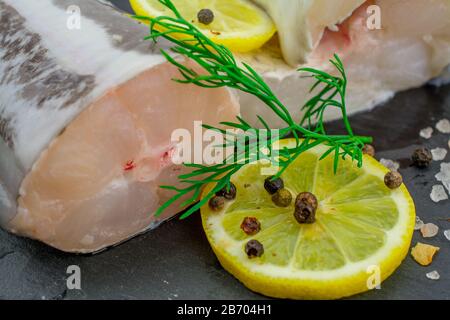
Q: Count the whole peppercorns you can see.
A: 12